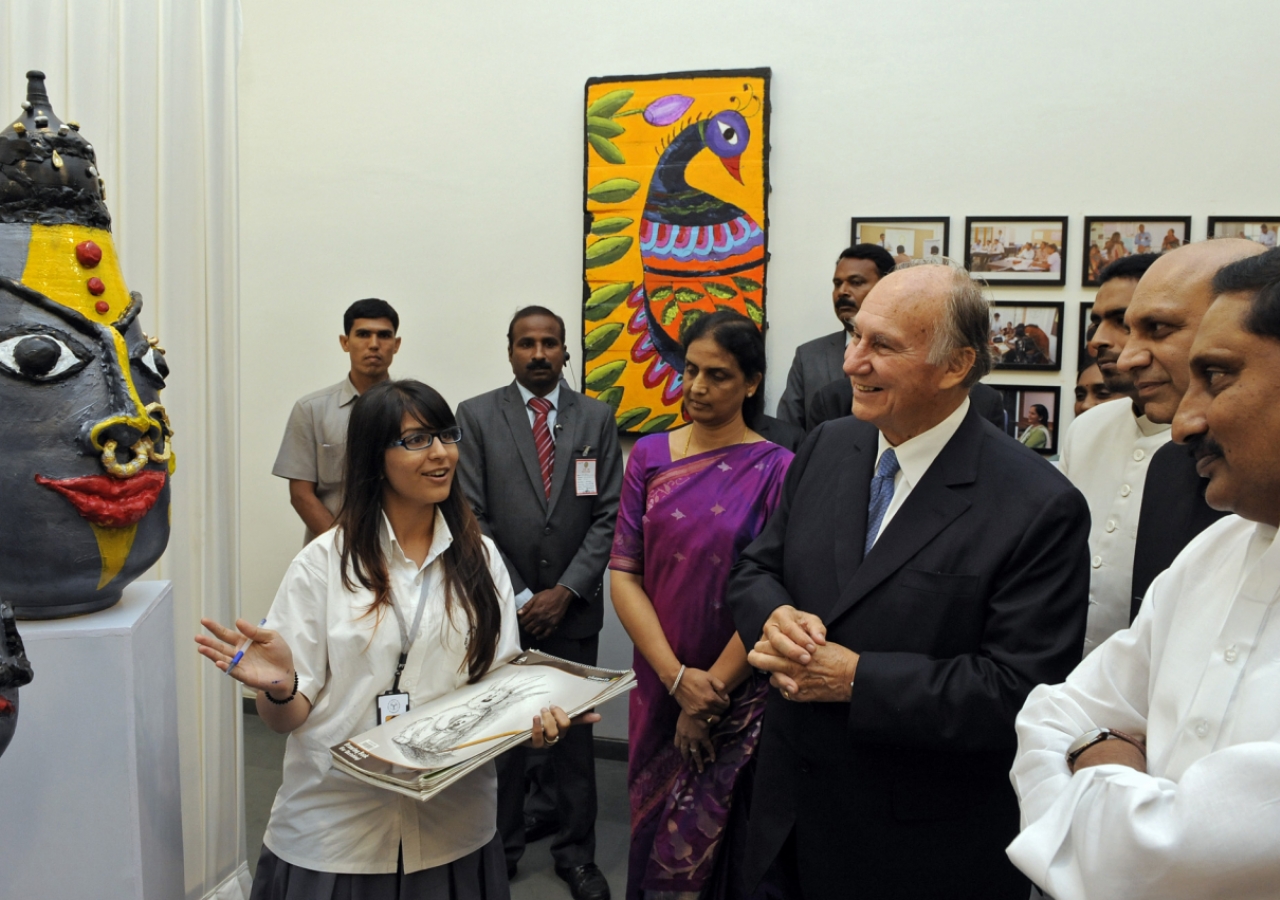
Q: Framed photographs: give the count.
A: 7